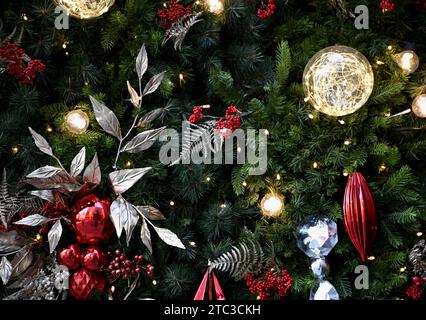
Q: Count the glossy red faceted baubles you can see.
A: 1